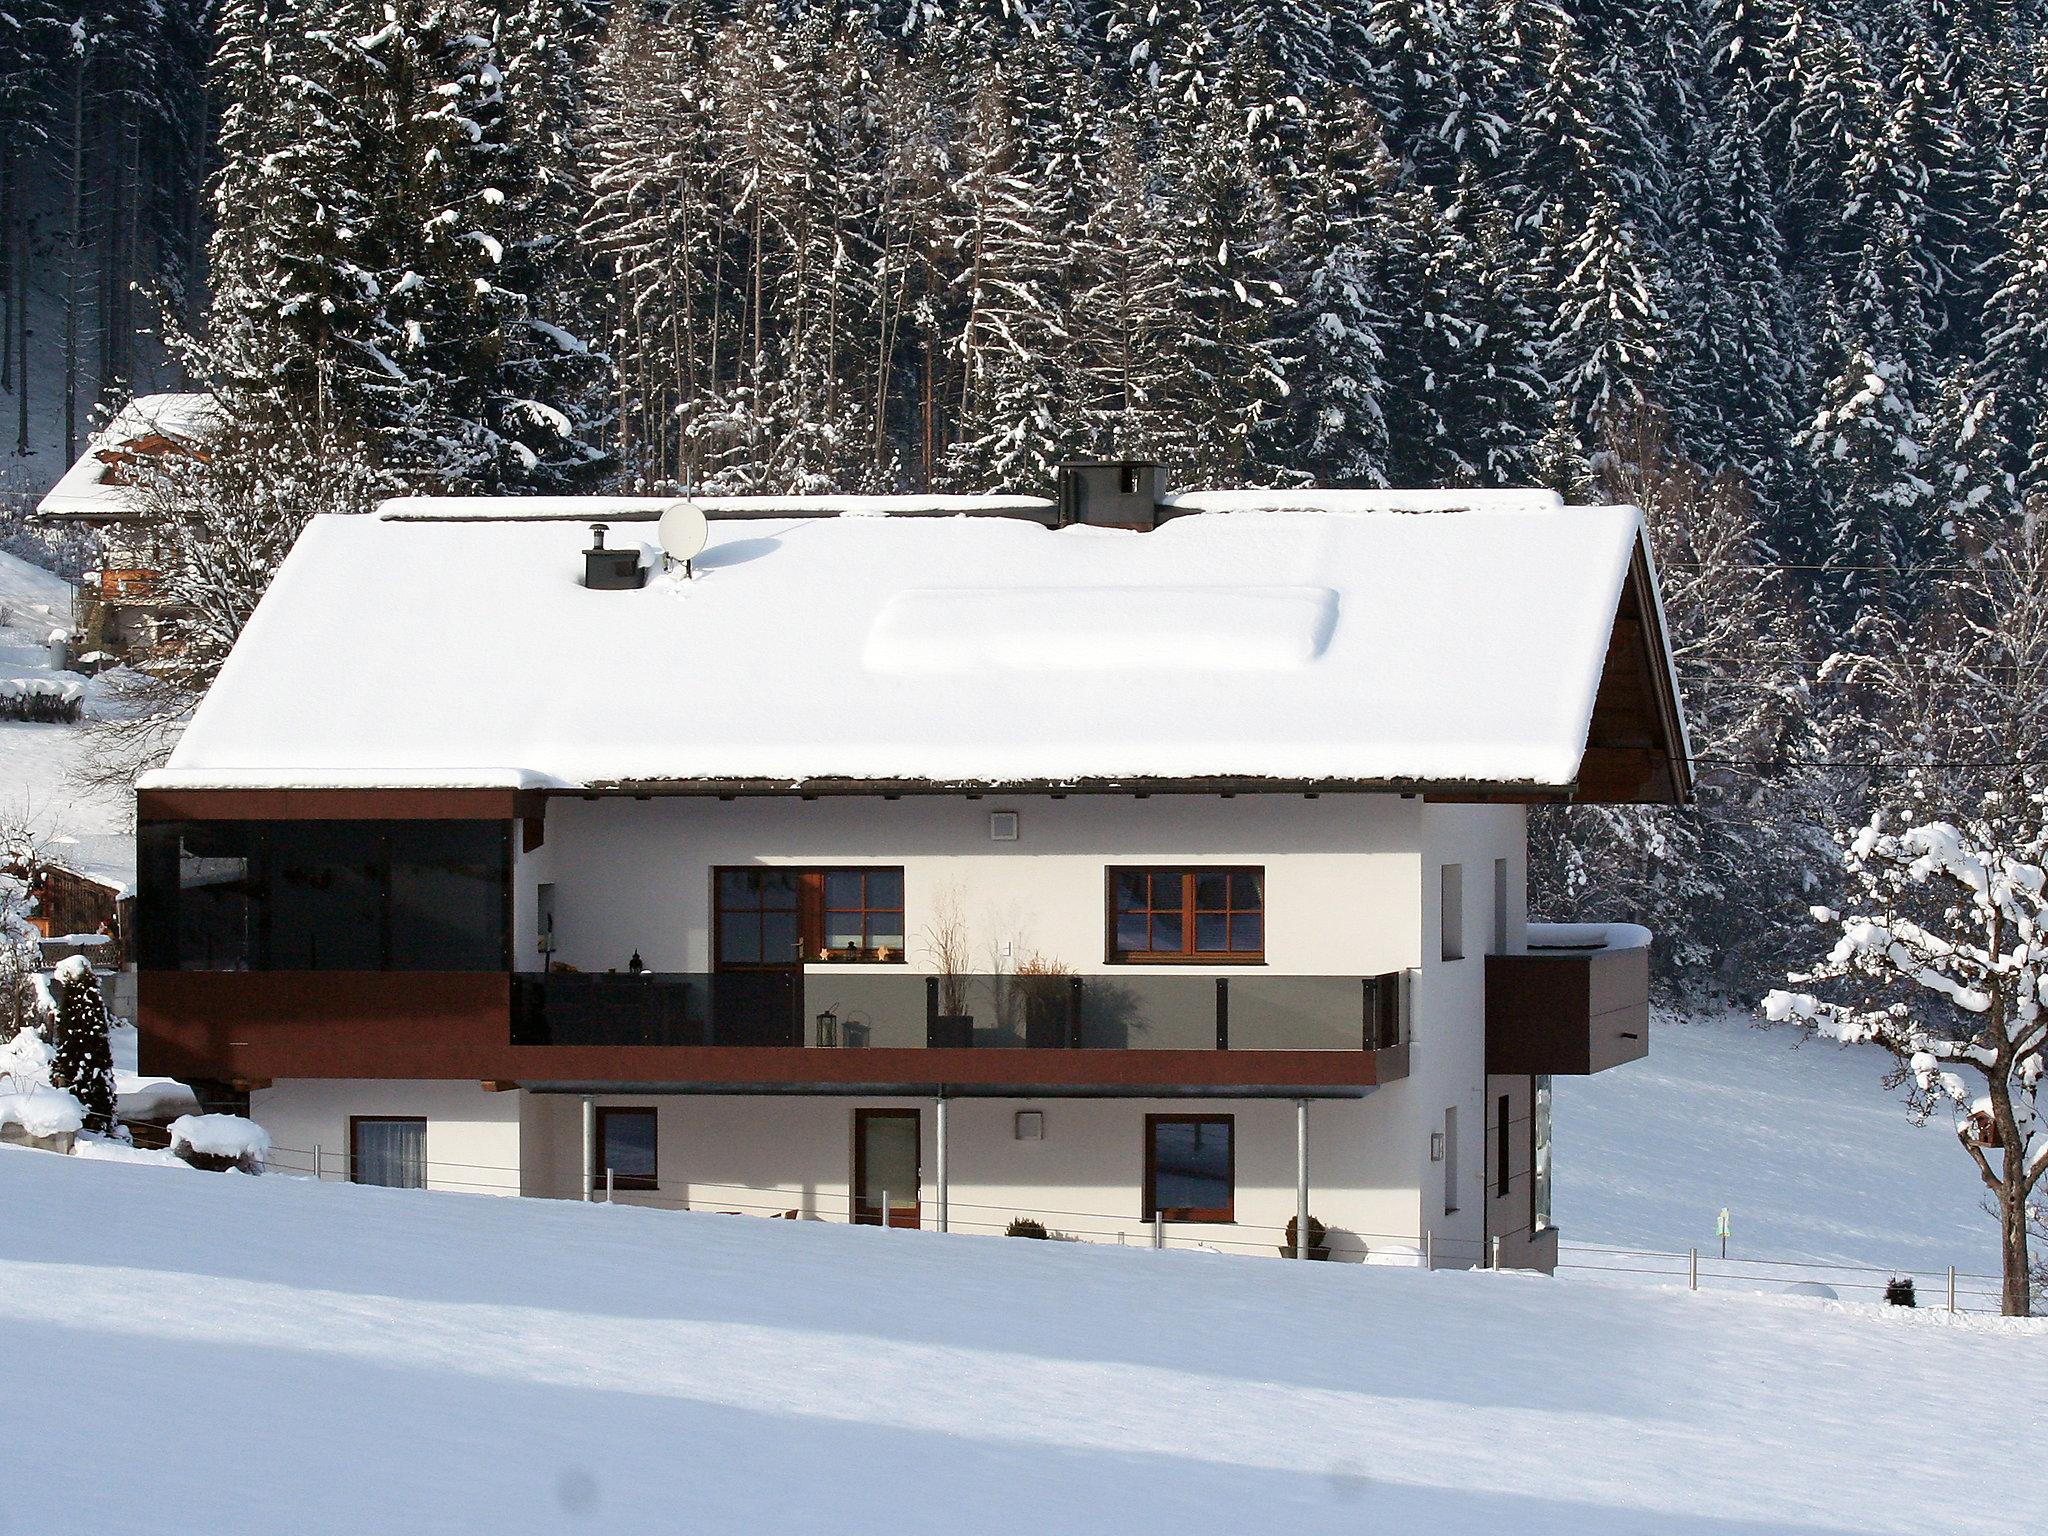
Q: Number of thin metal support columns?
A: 3